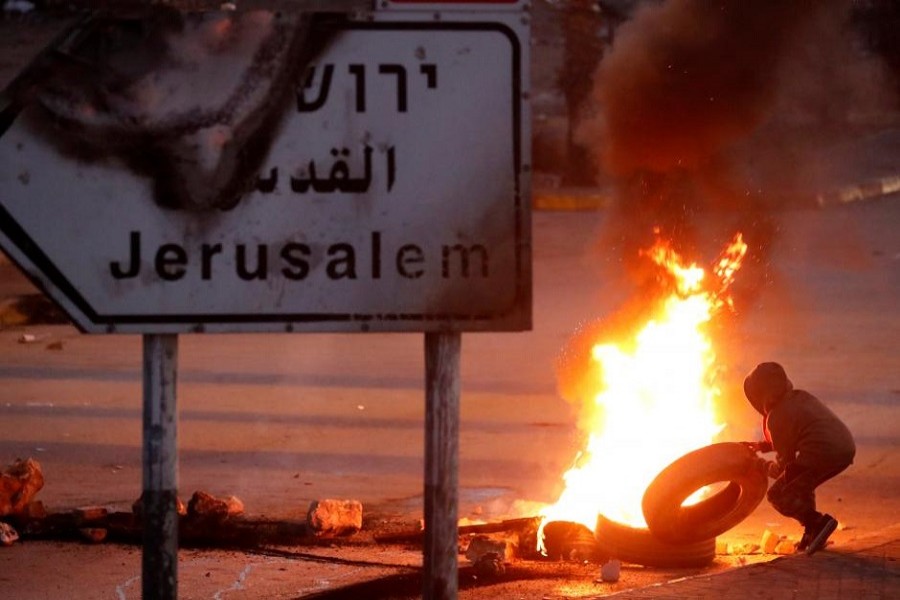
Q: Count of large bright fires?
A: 1